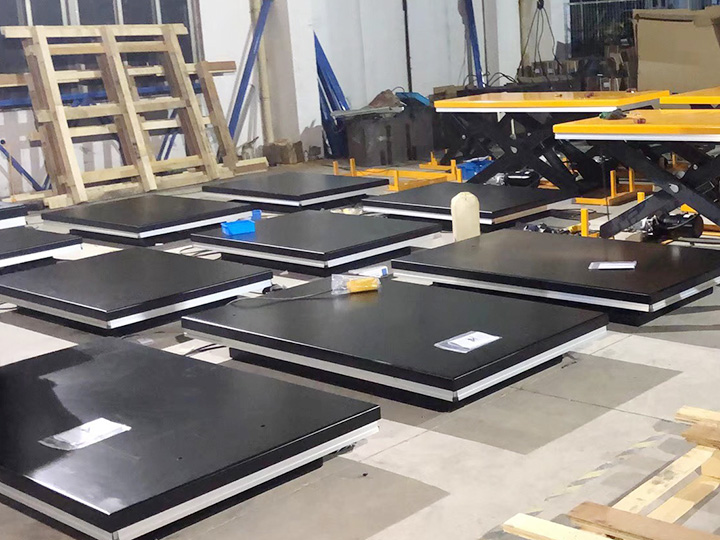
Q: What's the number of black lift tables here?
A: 10